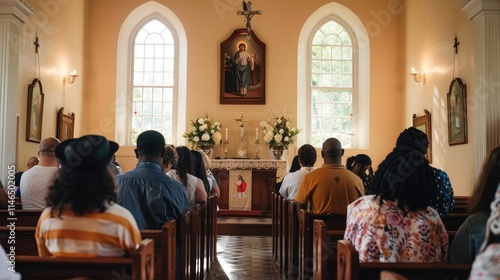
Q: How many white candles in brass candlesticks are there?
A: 2